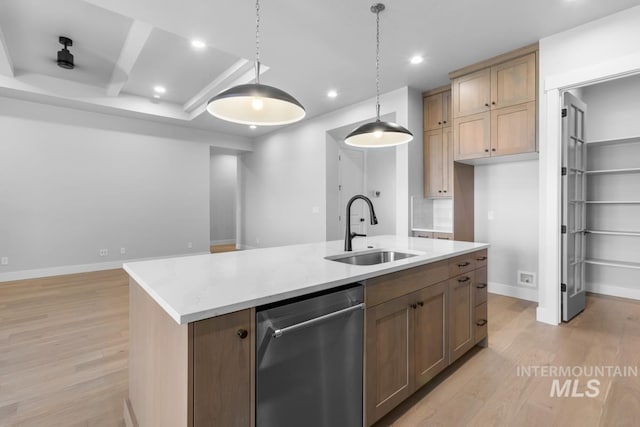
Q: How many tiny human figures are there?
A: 0